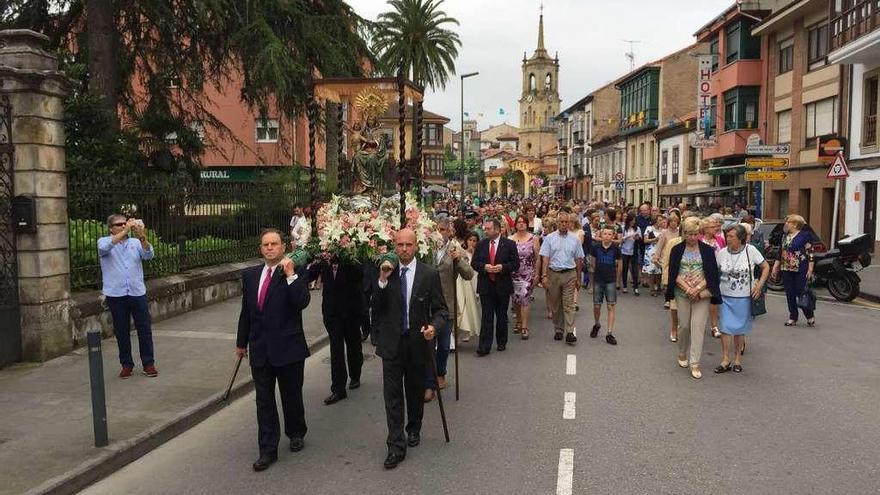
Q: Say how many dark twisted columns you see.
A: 4